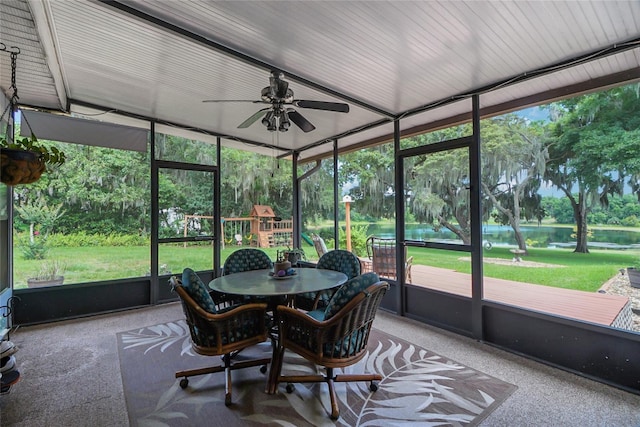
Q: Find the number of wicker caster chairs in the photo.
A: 4